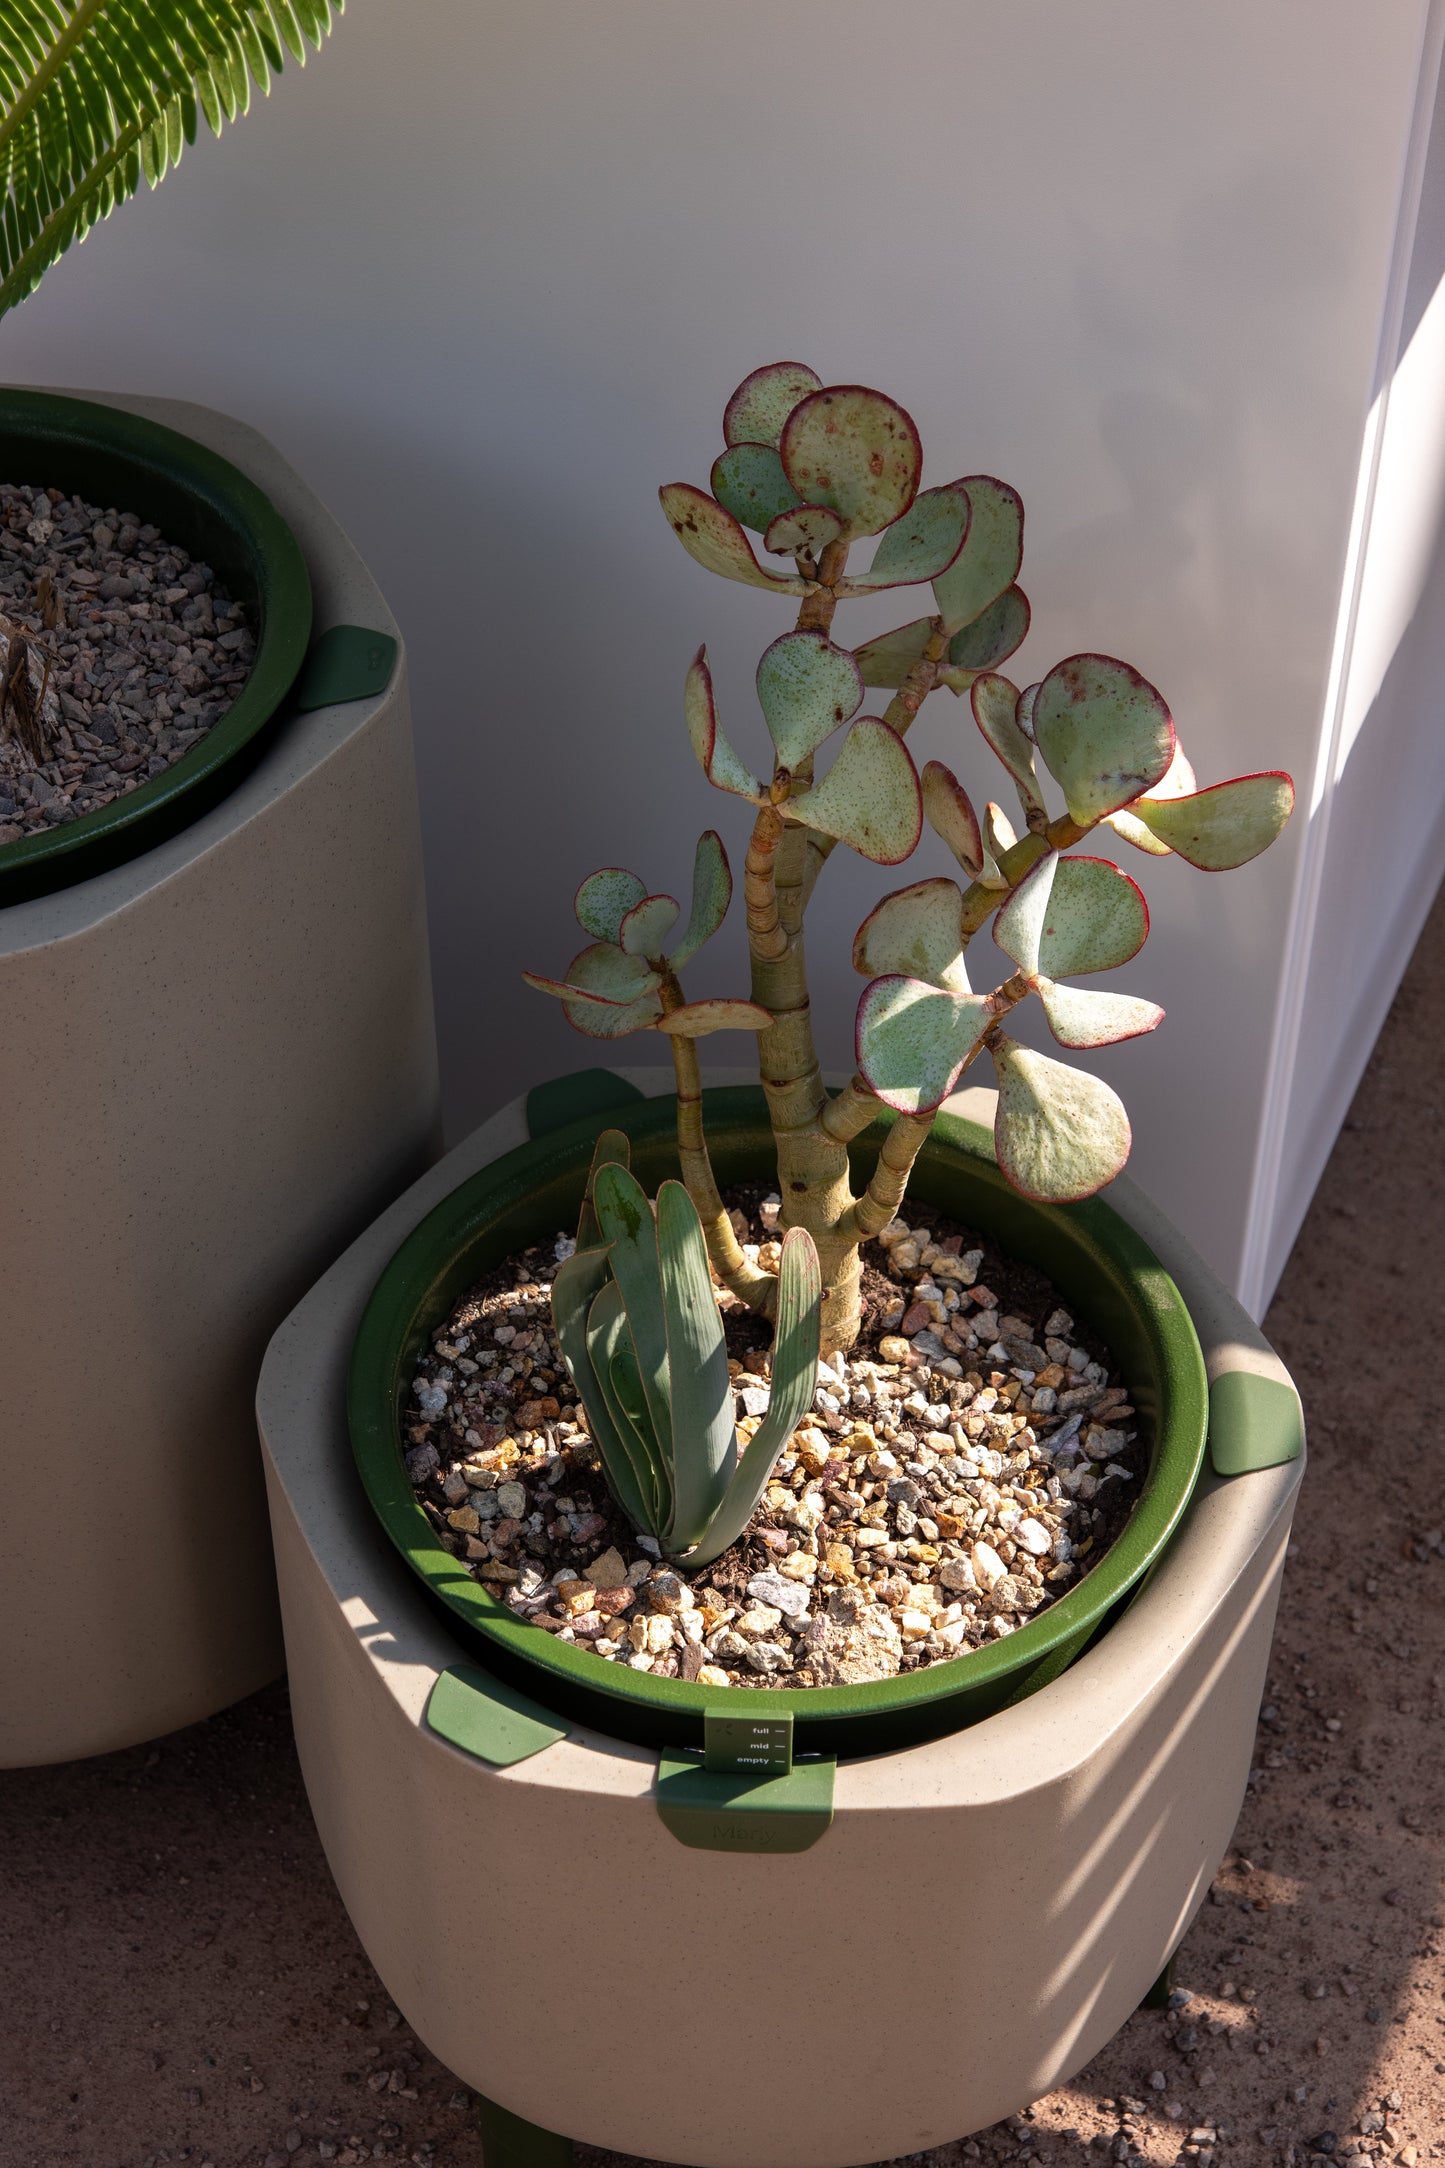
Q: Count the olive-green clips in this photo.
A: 5